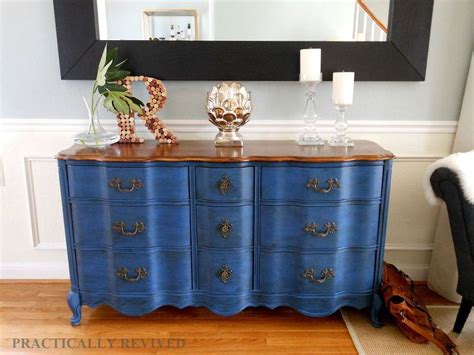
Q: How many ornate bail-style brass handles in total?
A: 6